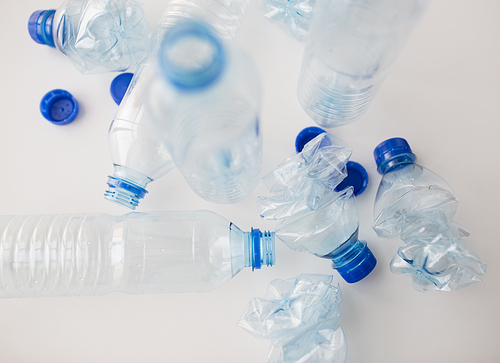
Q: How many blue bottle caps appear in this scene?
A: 7